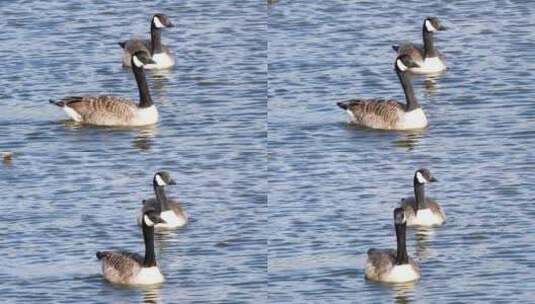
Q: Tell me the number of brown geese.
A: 8